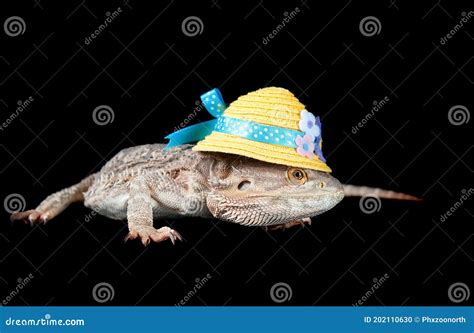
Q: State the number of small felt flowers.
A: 3